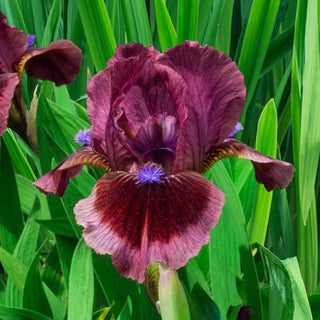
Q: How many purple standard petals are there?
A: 3